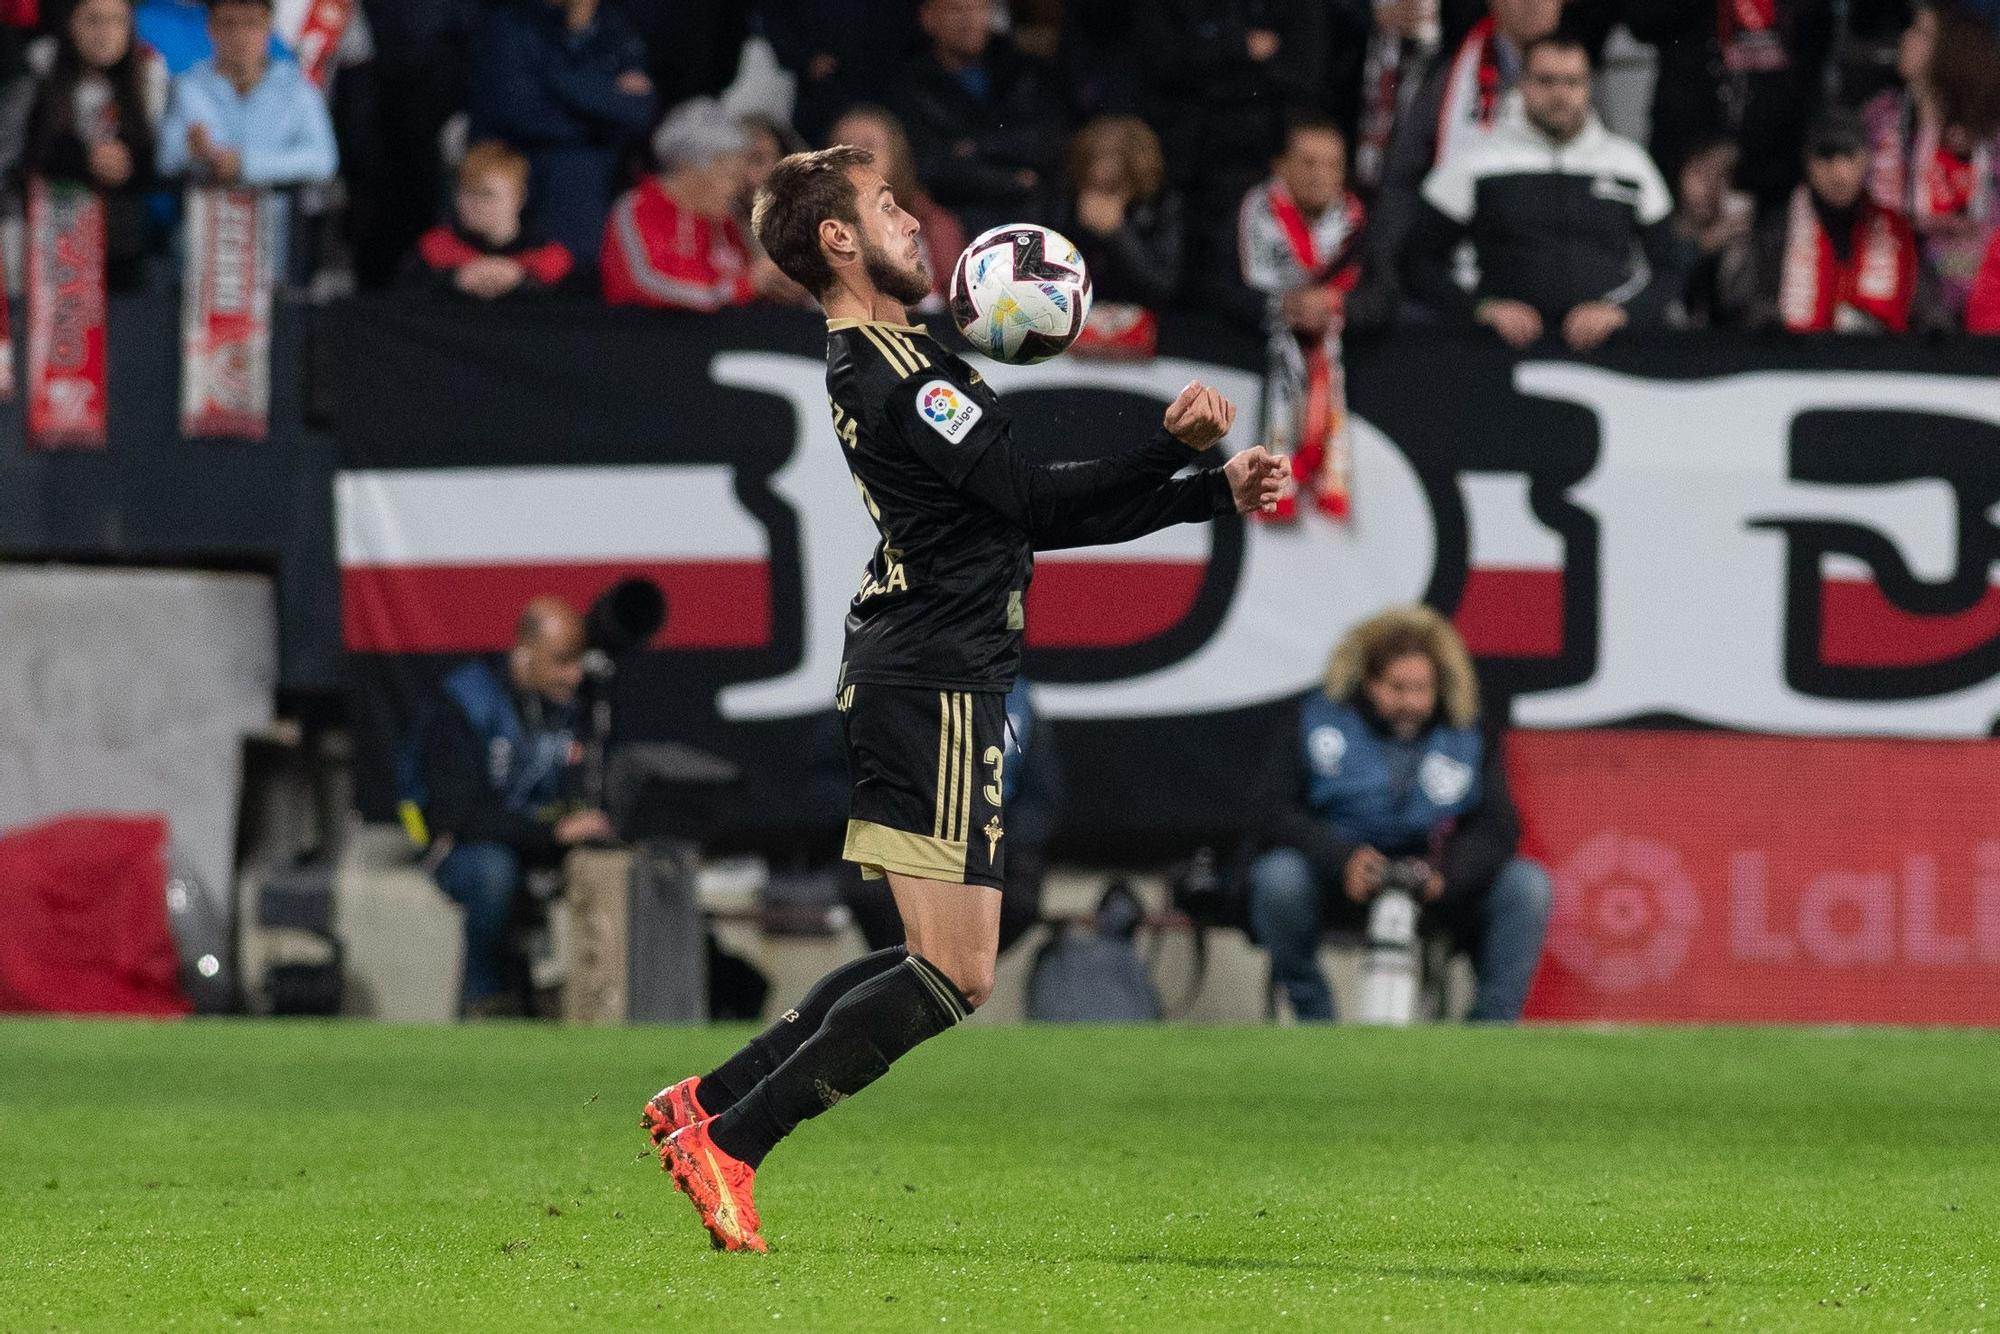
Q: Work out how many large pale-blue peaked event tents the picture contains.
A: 0